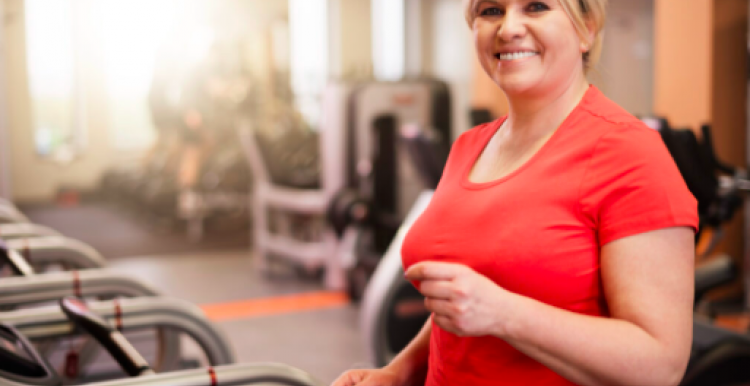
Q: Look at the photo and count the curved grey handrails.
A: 6